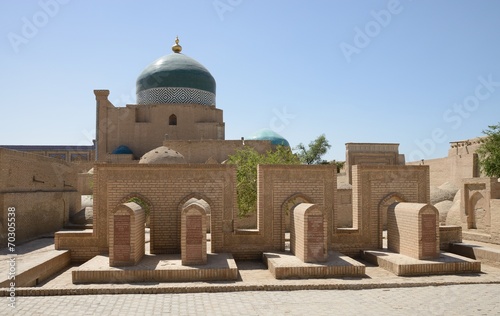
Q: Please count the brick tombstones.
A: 4